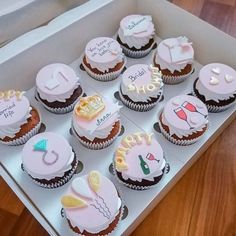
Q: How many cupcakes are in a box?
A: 12